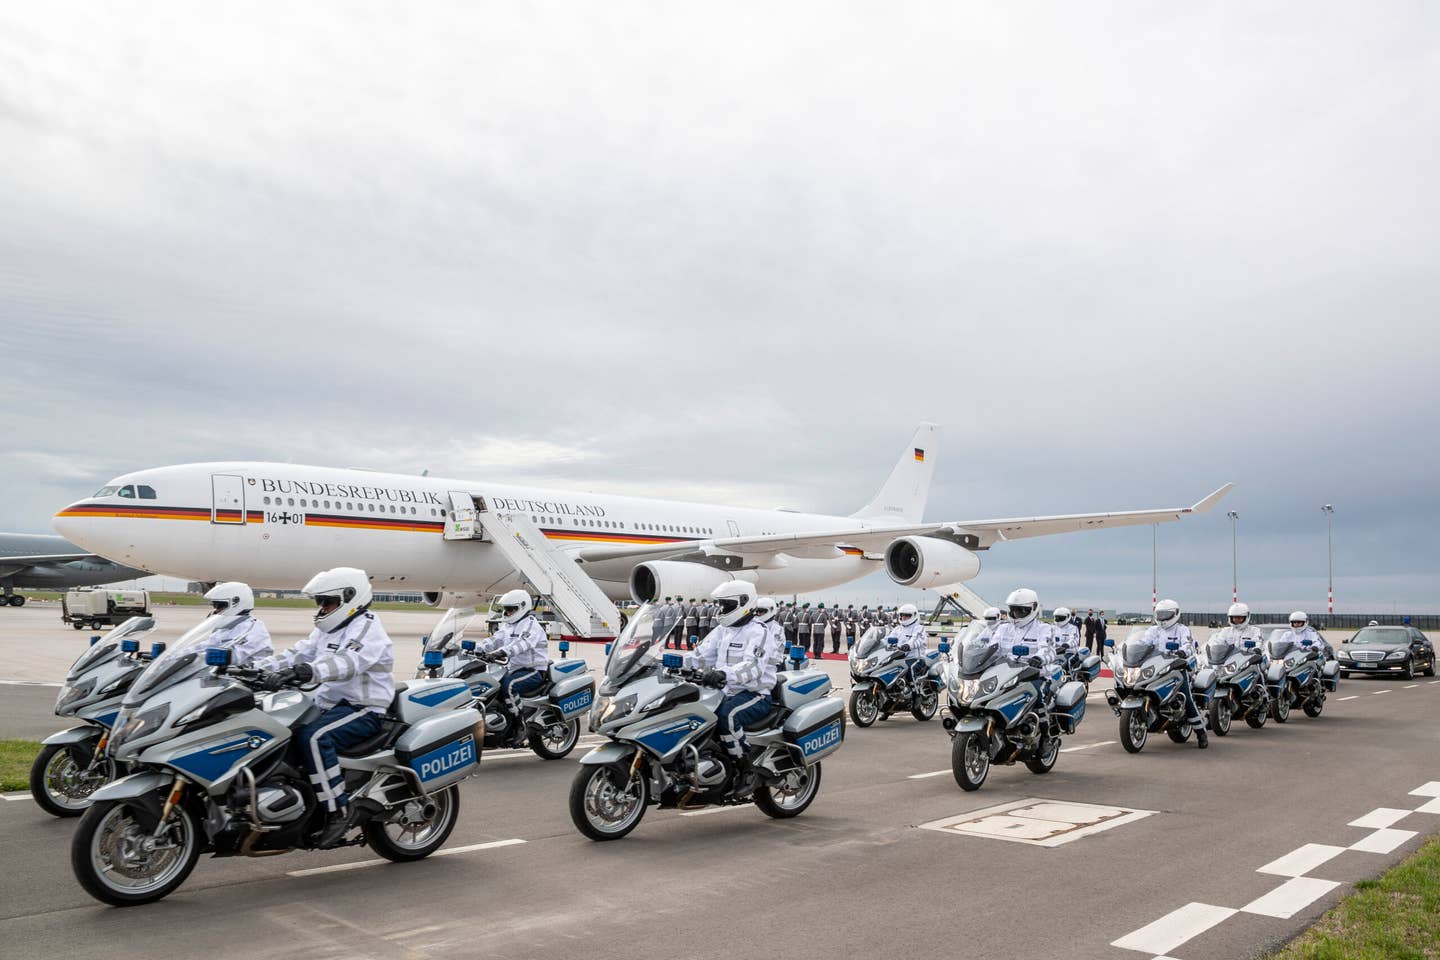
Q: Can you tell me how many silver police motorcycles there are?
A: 12